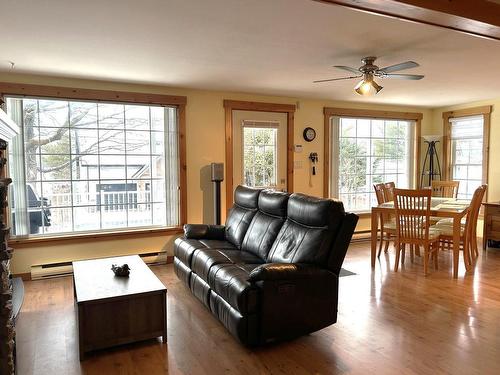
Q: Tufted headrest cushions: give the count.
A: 3